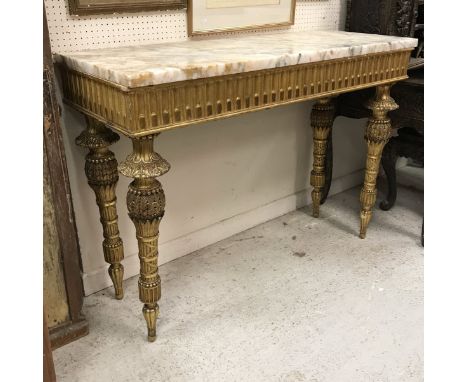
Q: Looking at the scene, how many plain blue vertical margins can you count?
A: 0